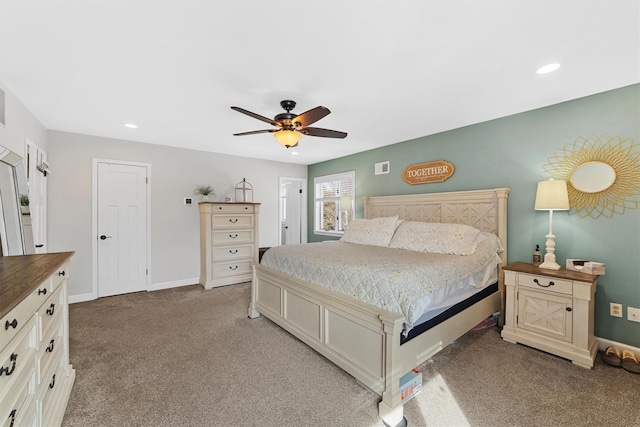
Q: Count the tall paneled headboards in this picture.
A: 1